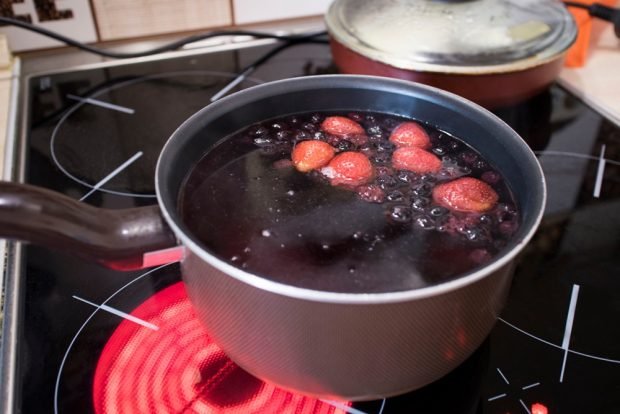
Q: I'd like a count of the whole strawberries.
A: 6